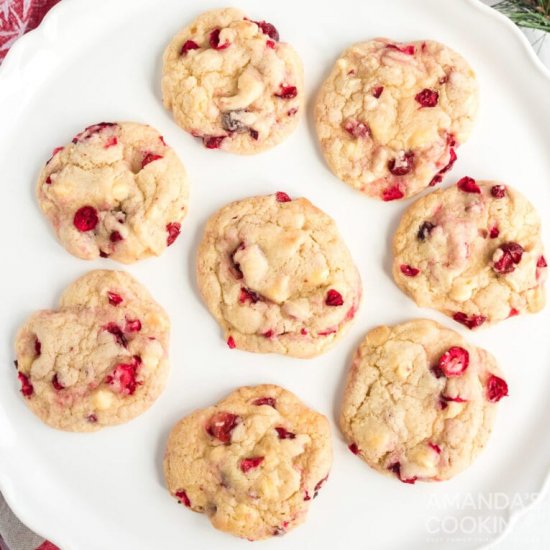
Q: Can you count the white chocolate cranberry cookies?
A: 8